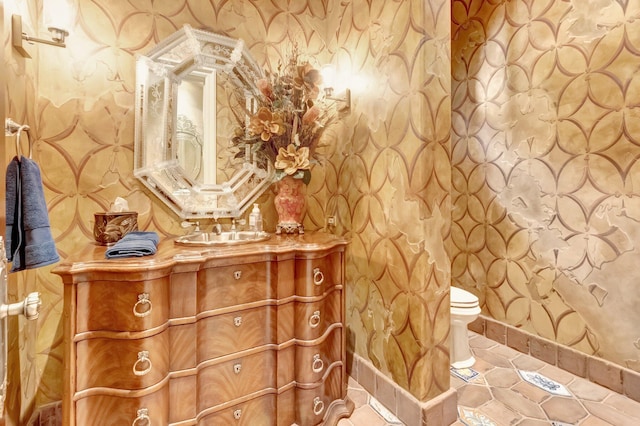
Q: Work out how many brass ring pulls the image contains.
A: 7